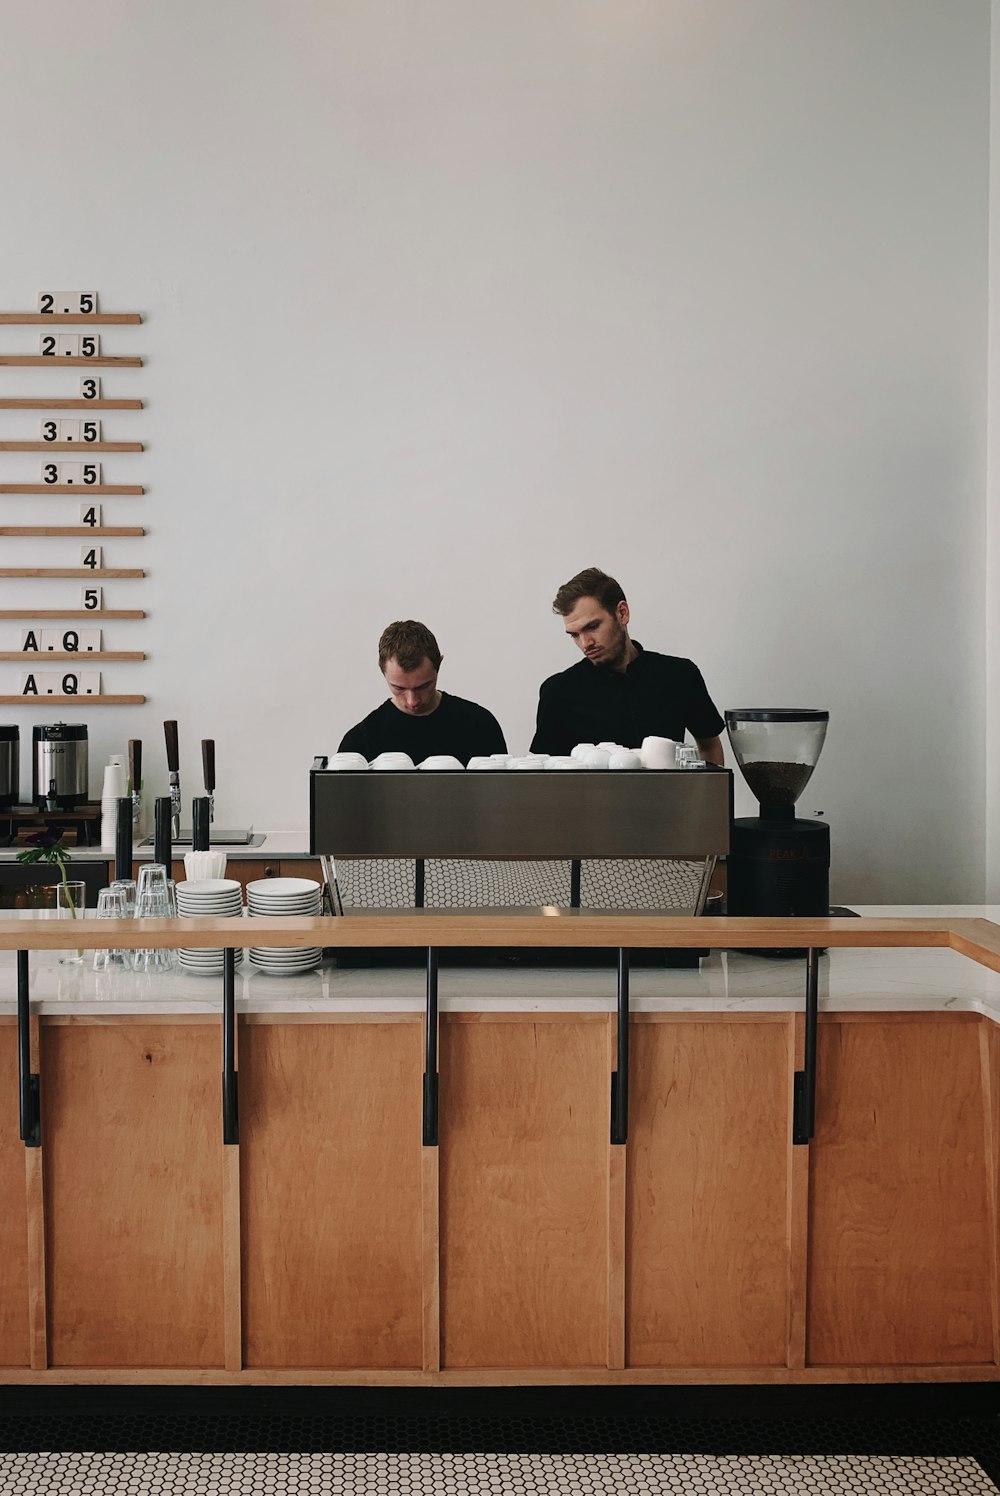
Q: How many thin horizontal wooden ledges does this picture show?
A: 10